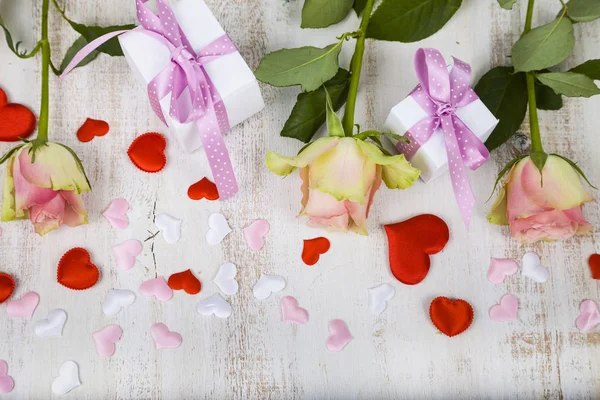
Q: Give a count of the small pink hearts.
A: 13